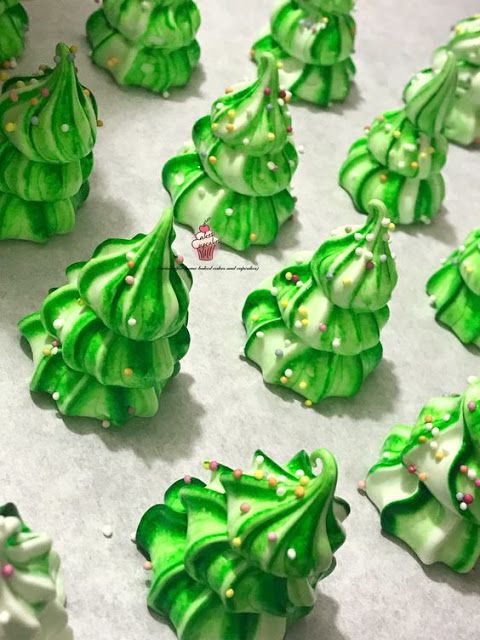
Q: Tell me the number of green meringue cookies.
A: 13